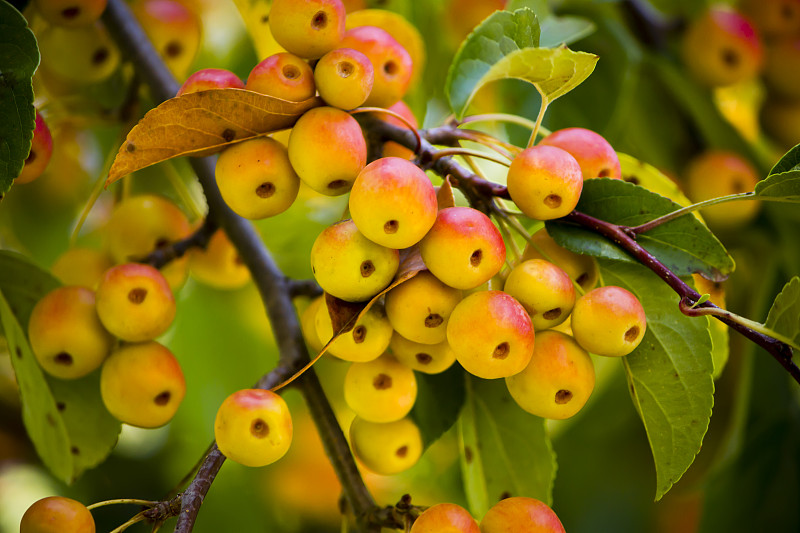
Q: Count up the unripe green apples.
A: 0